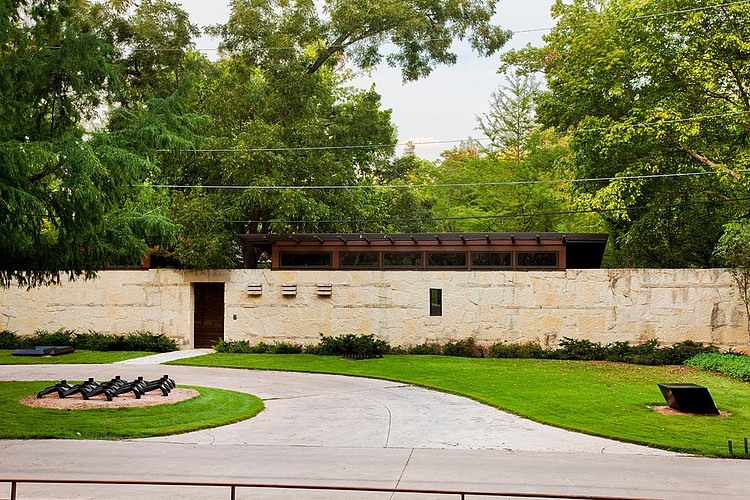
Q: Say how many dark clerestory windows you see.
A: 6